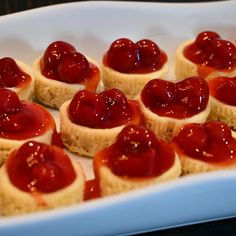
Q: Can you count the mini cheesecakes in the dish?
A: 11